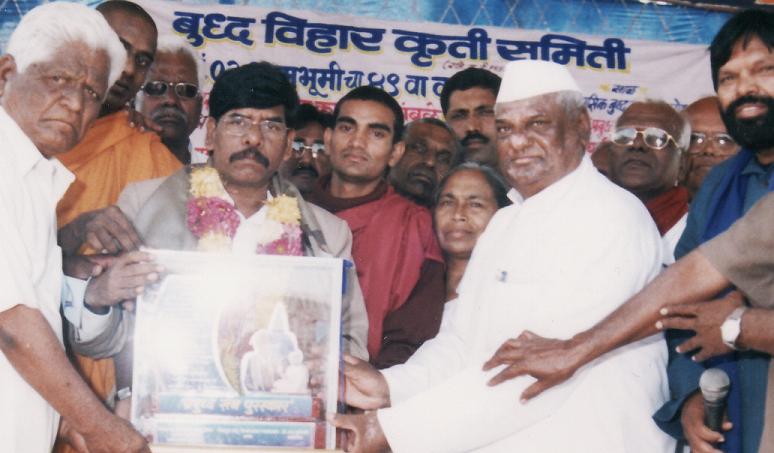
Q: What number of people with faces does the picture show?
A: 13